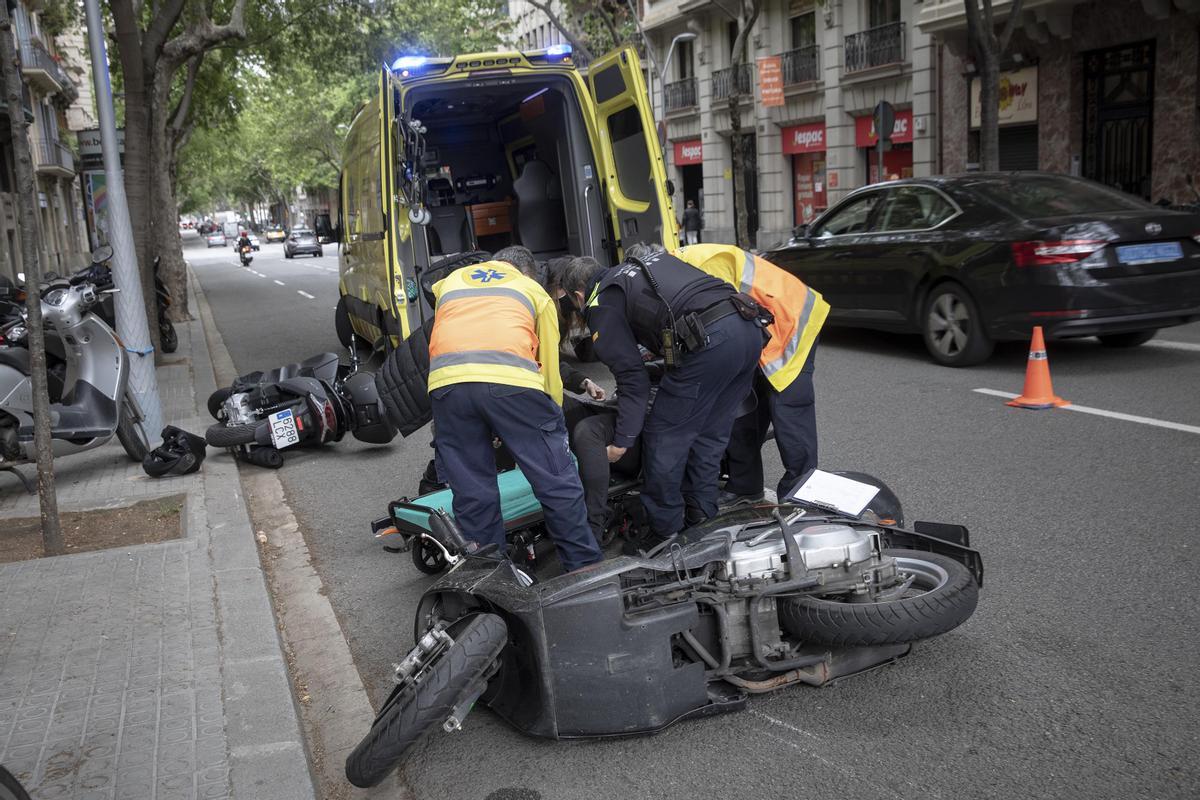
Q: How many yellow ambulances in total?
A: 1